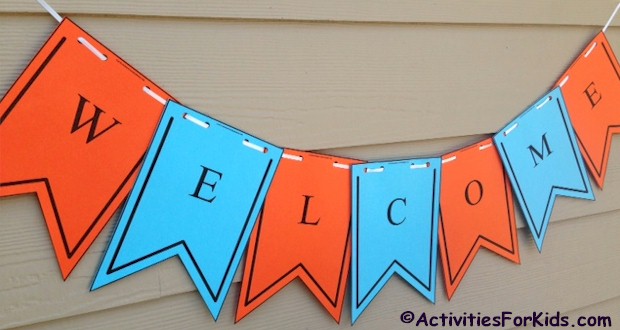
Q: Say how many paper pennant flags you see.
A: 7